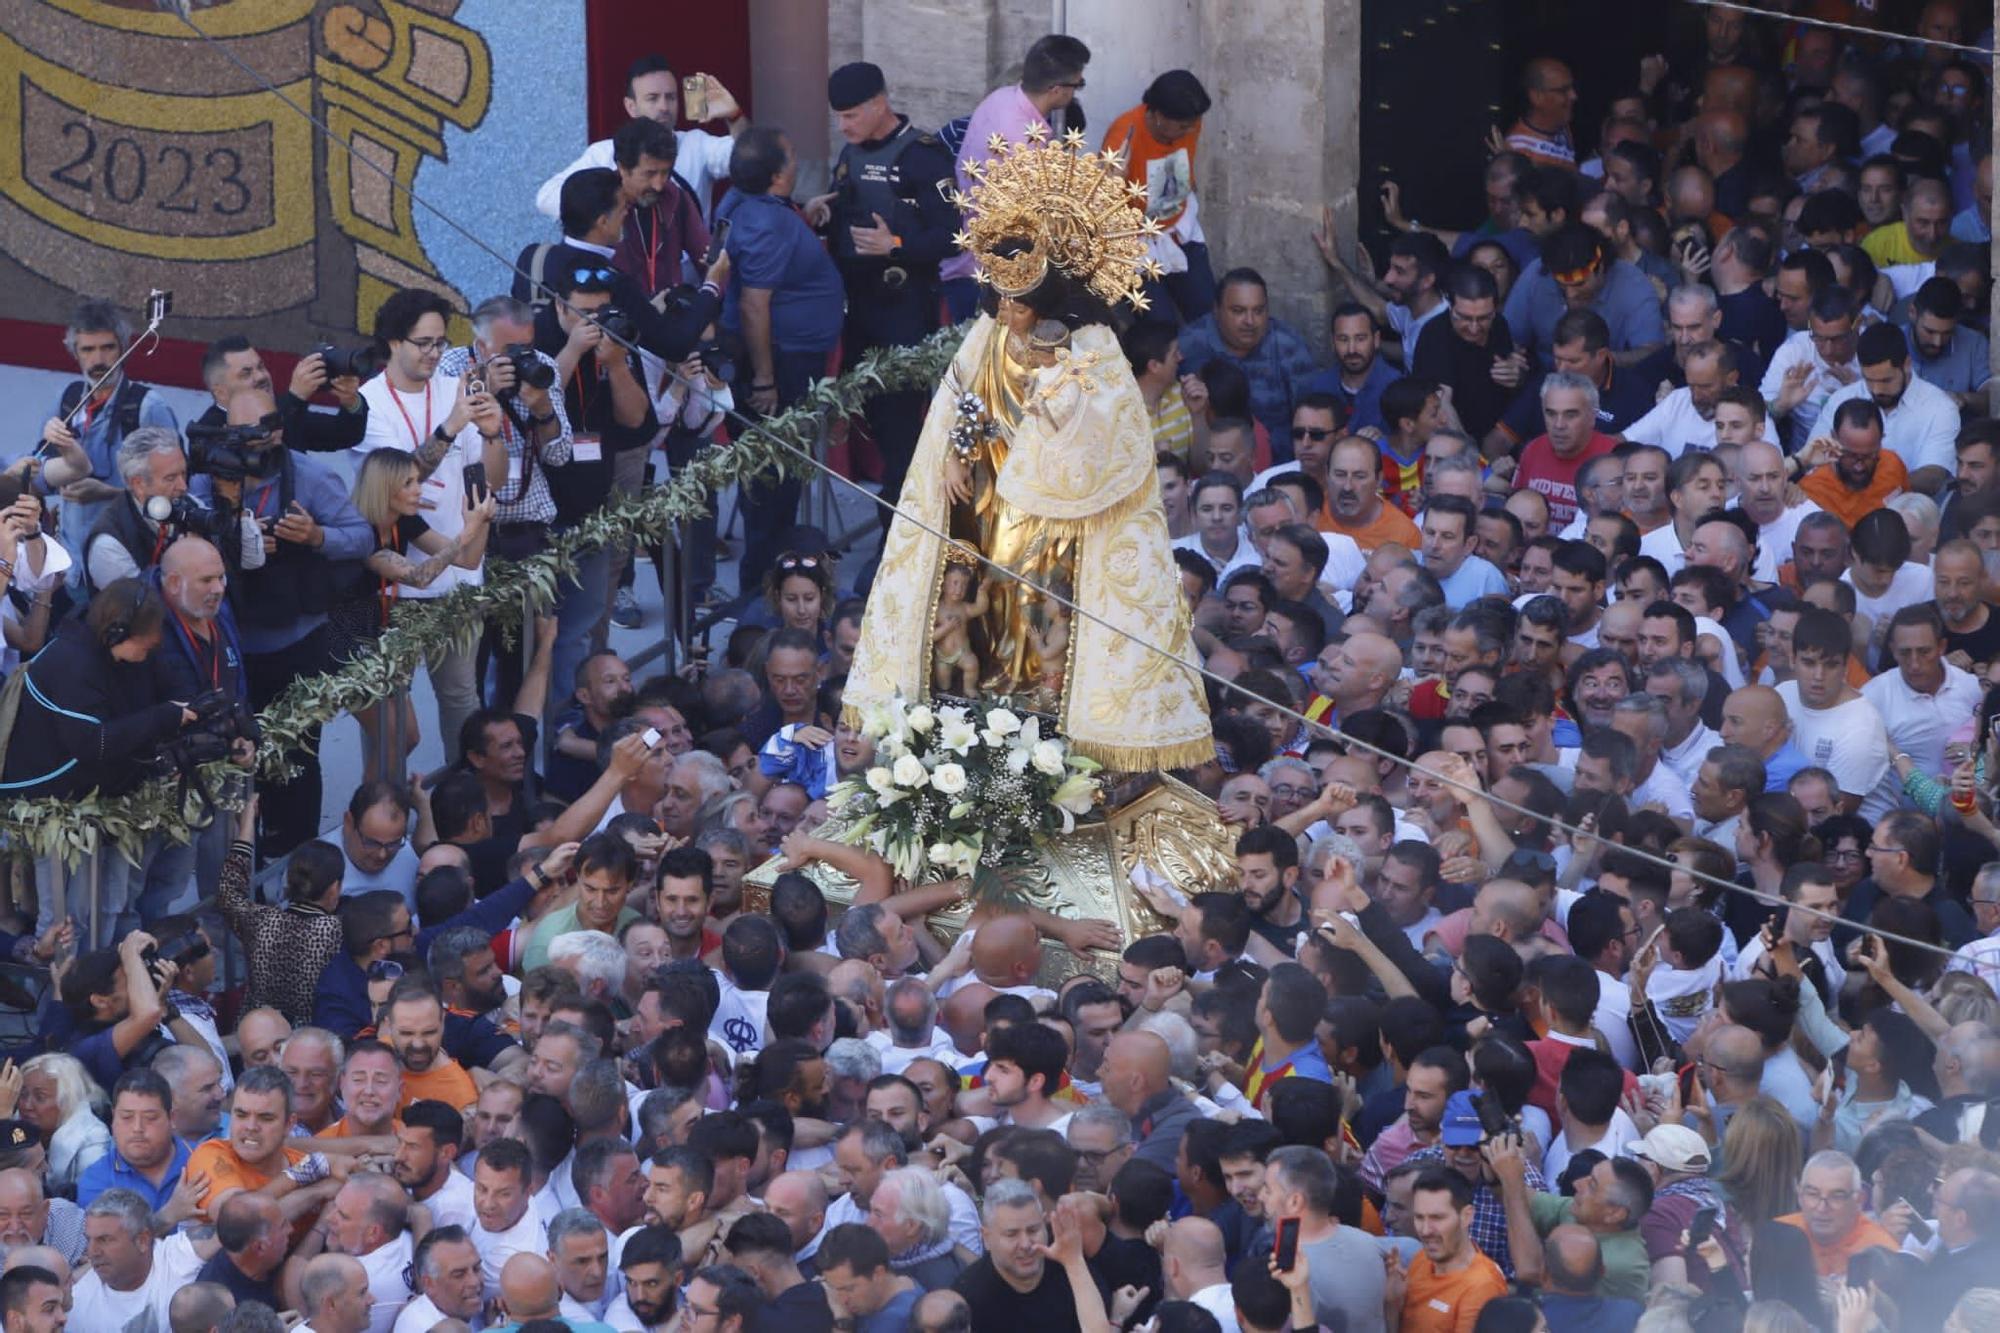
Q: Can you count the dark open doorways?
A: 1